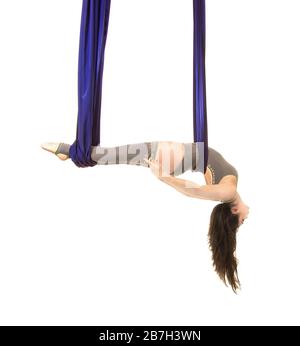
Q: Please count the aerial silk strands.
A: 2